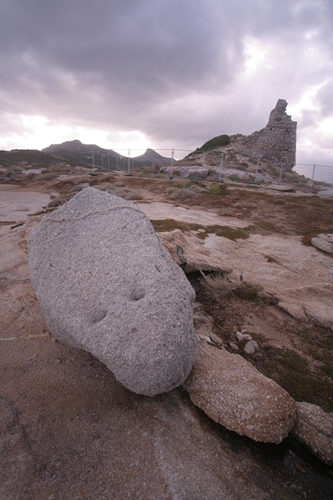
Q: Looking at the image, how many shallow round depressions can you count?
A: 2